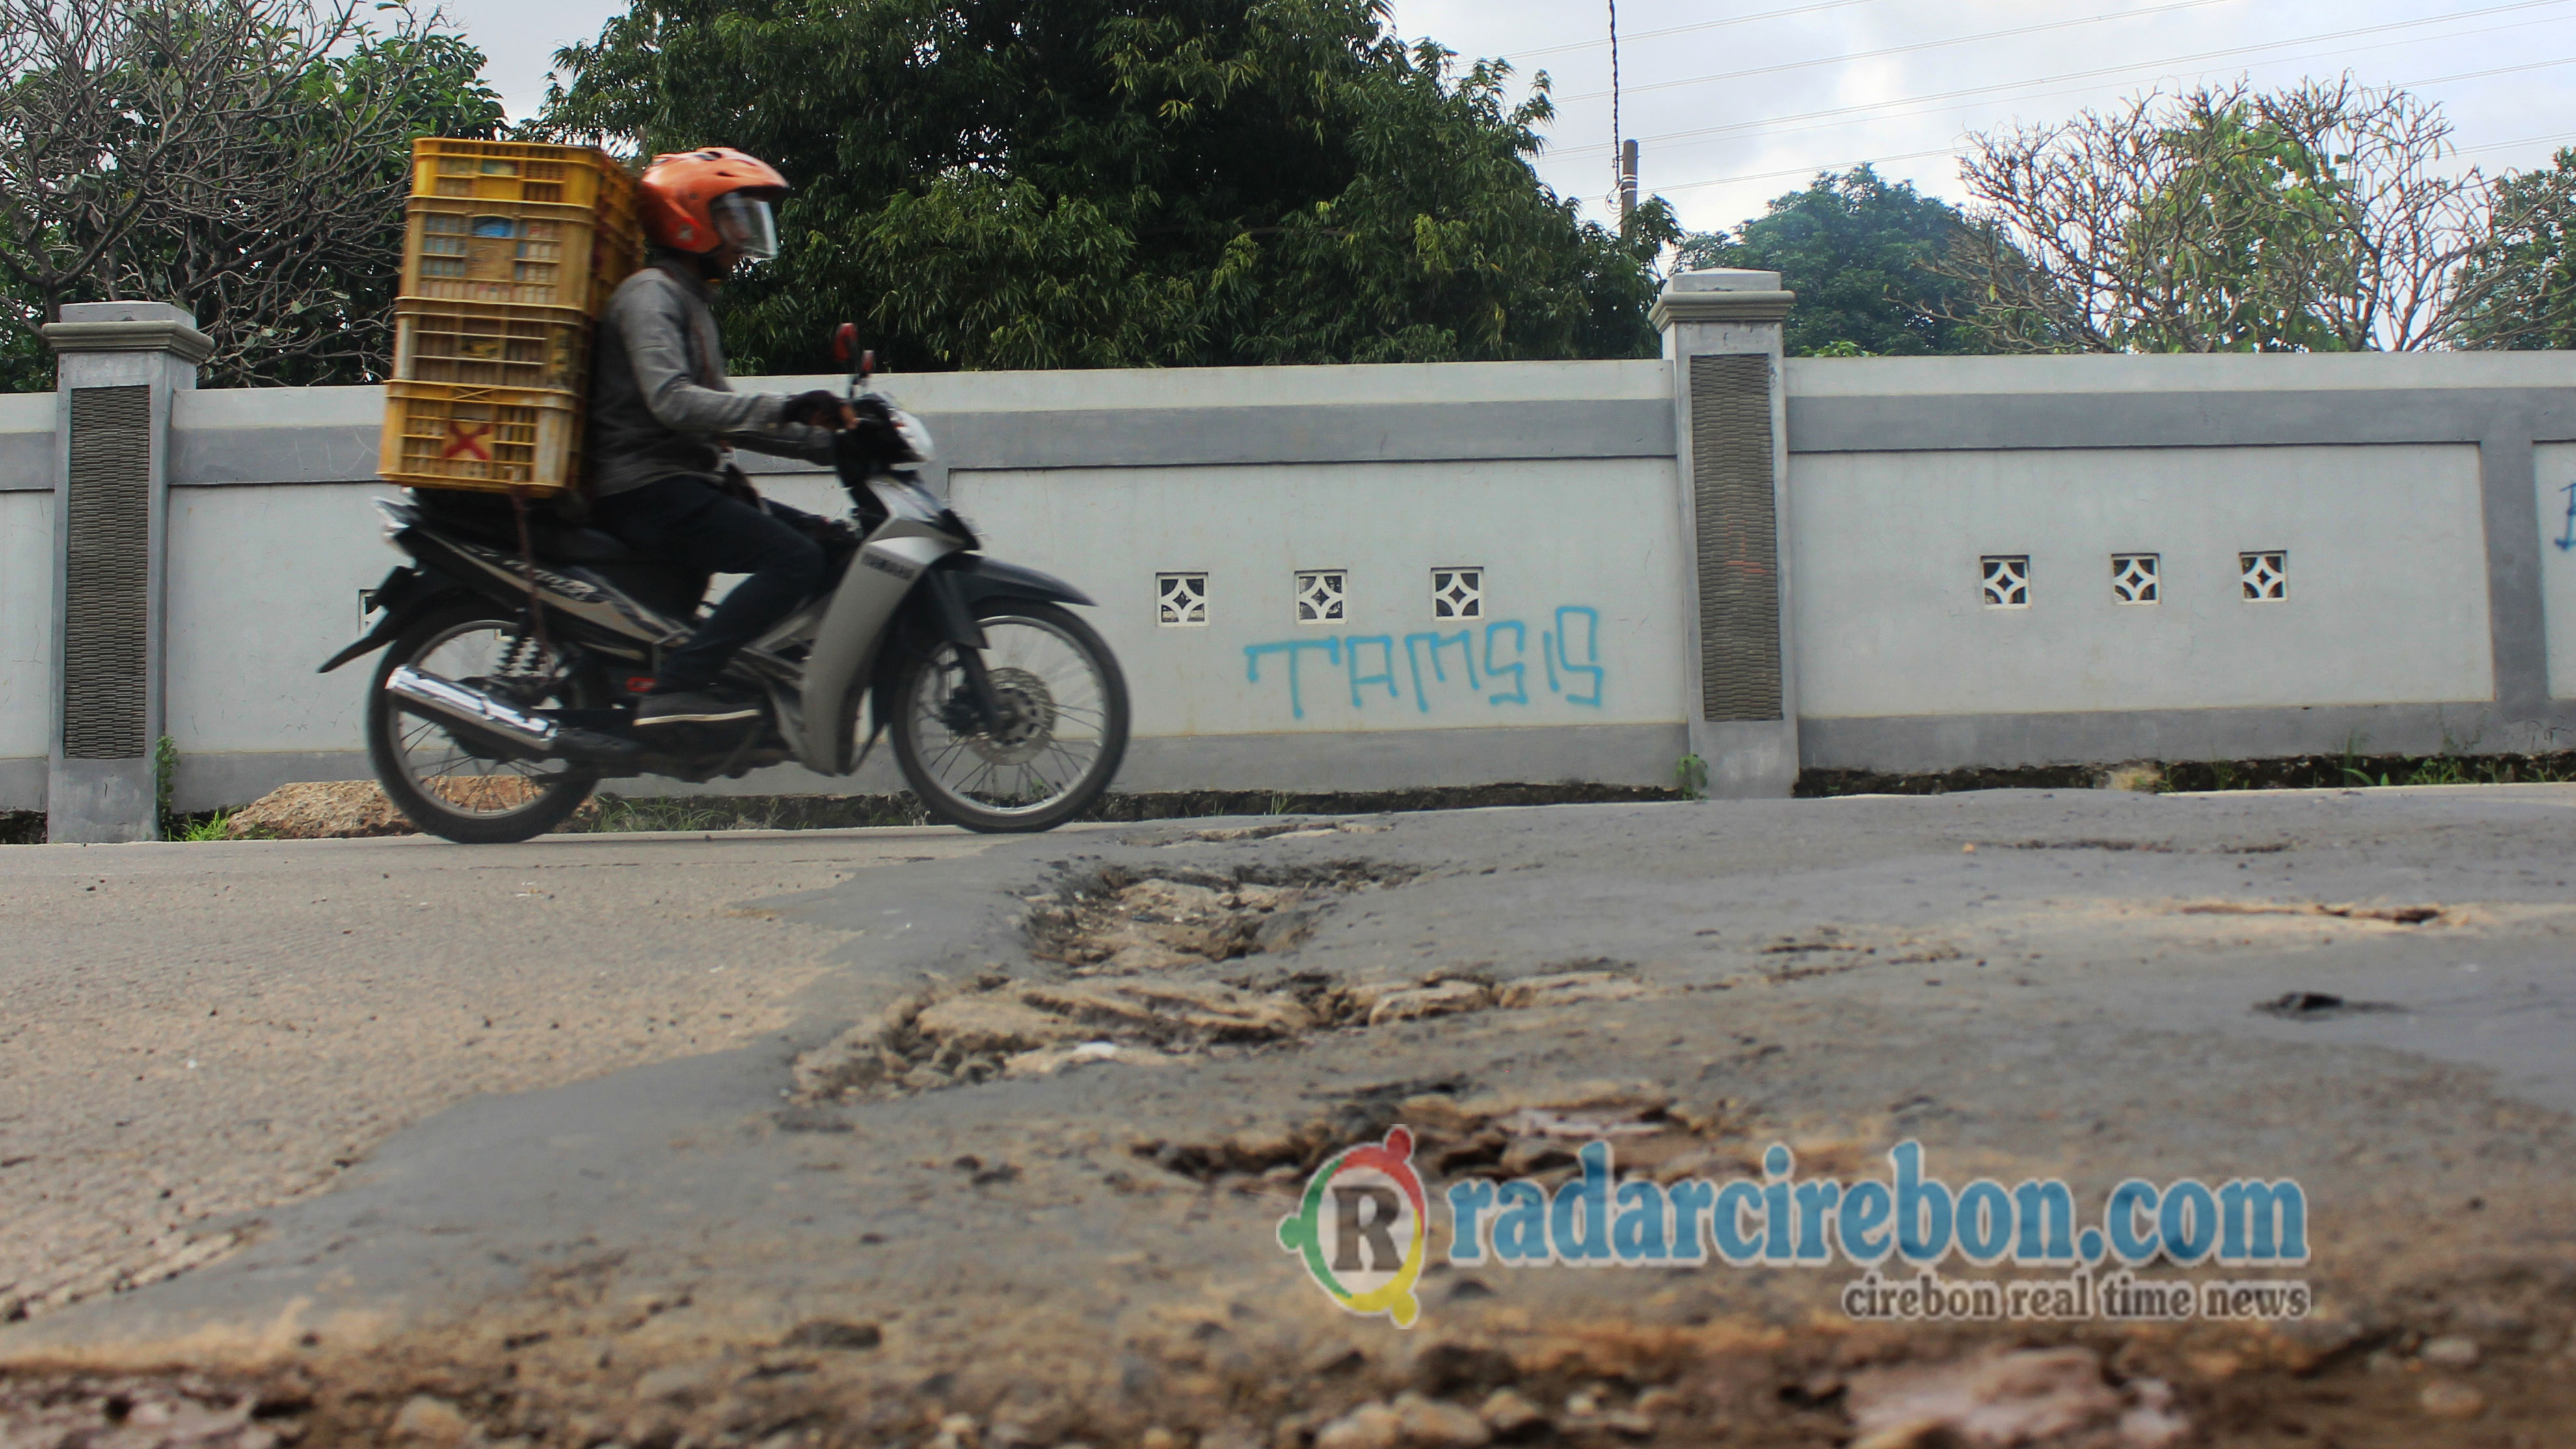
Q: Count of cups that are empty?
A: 0